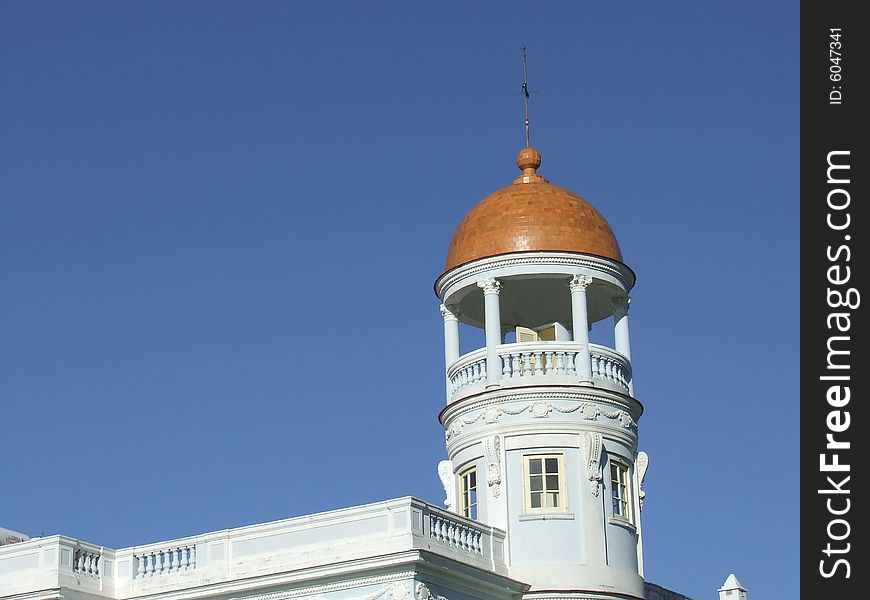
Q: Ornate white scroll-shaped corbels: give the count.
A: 4